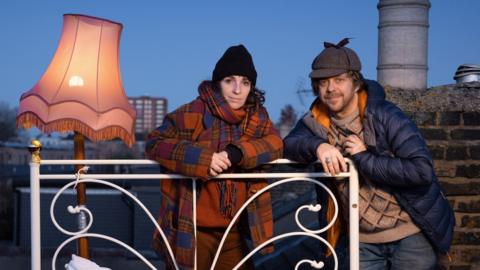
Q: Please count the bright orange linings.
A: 1